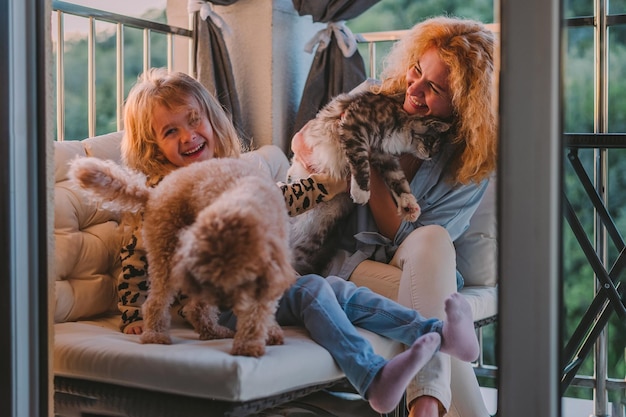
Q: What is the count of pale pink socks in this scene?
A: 2